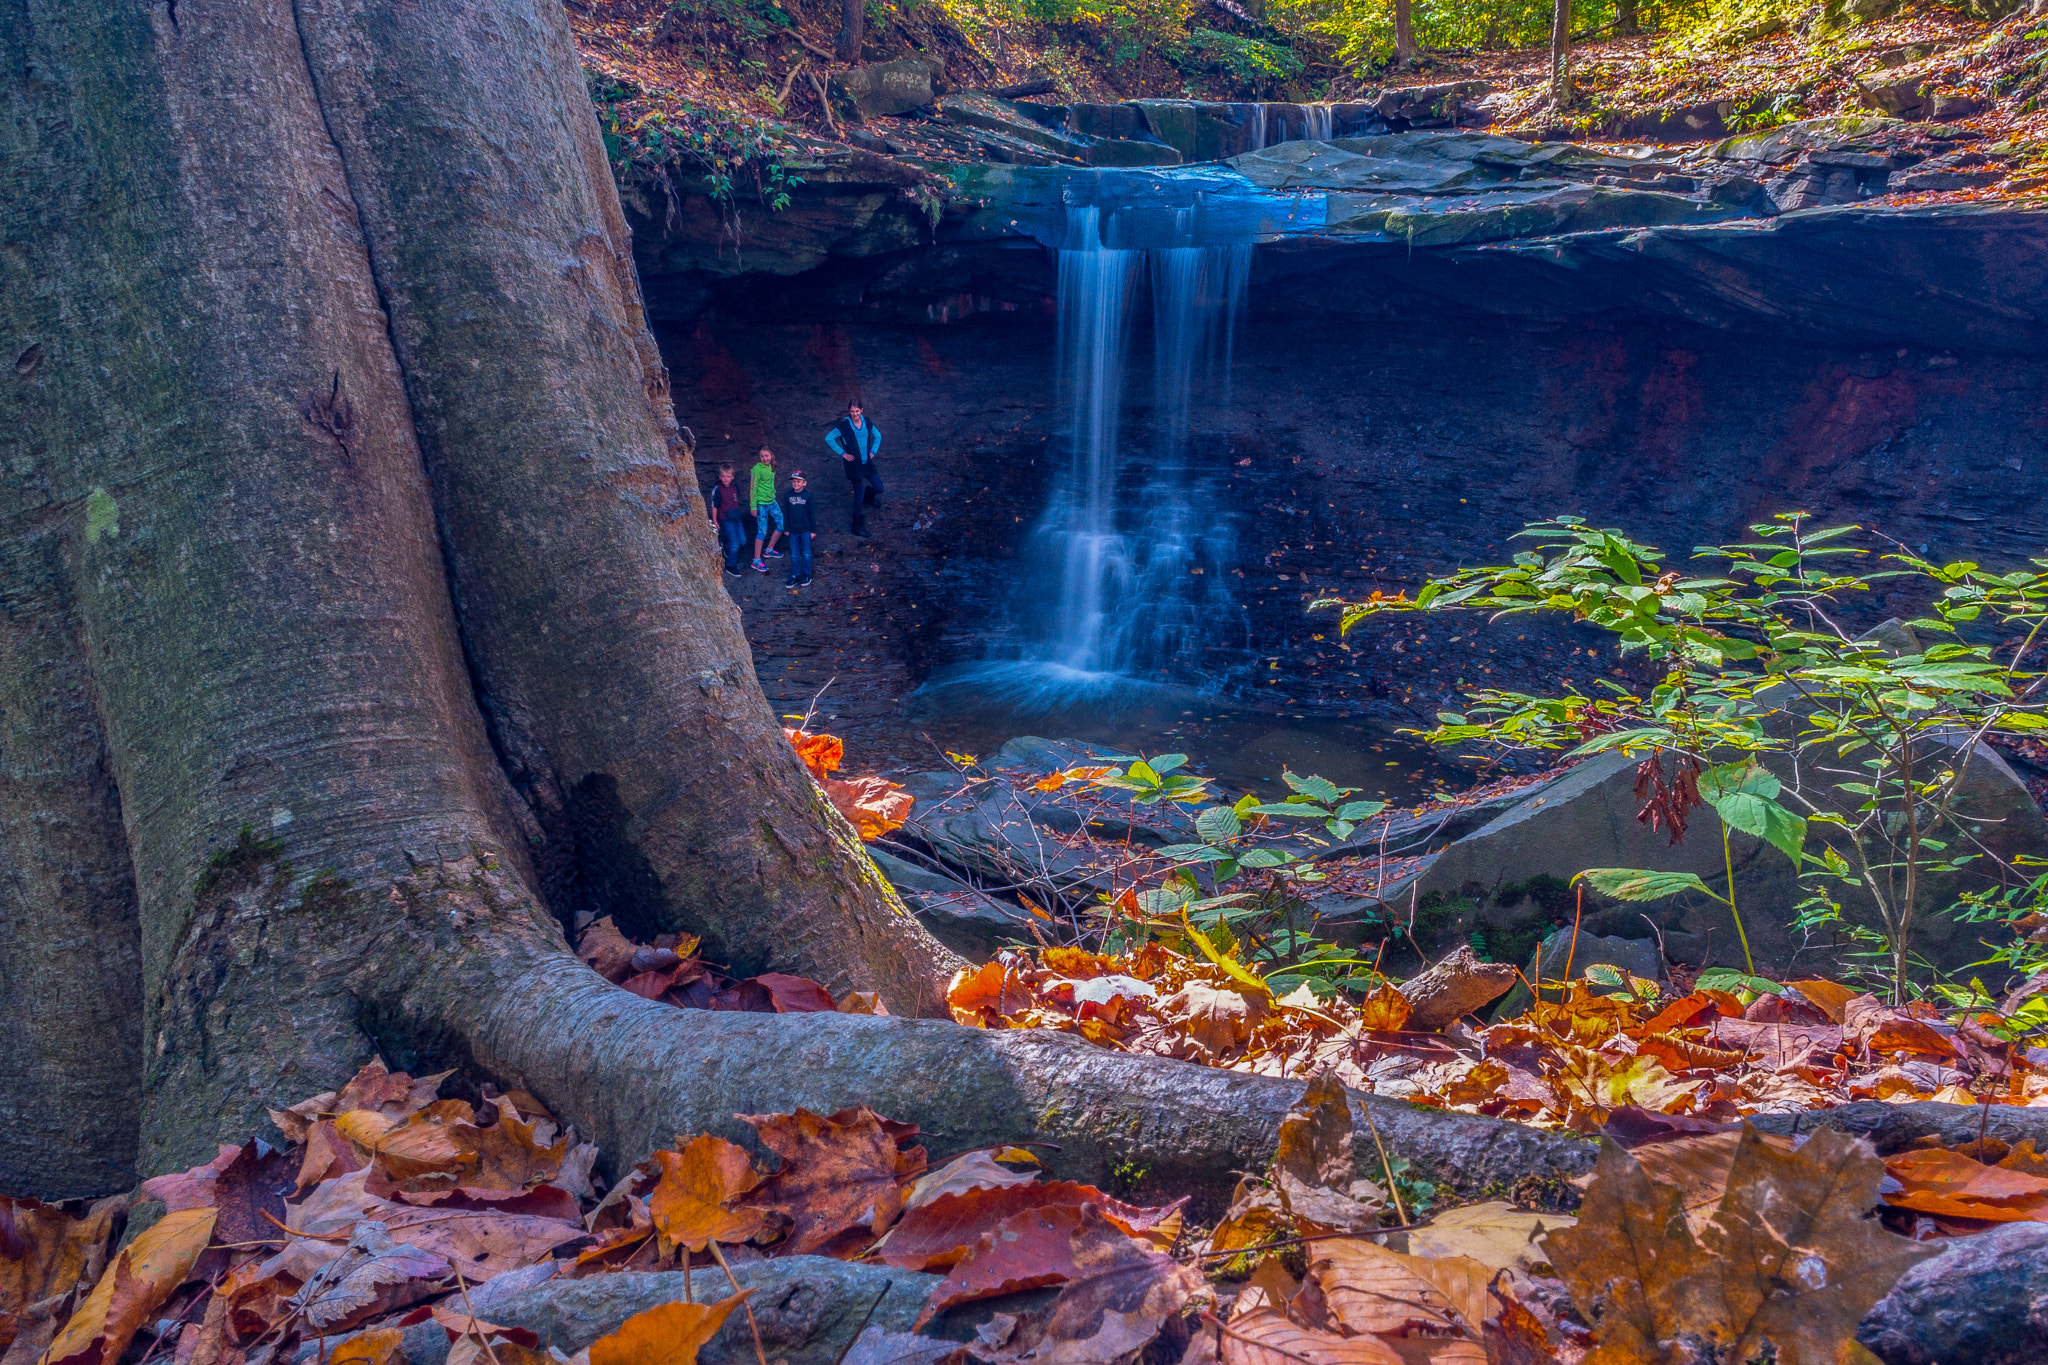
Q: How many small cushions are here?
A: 0